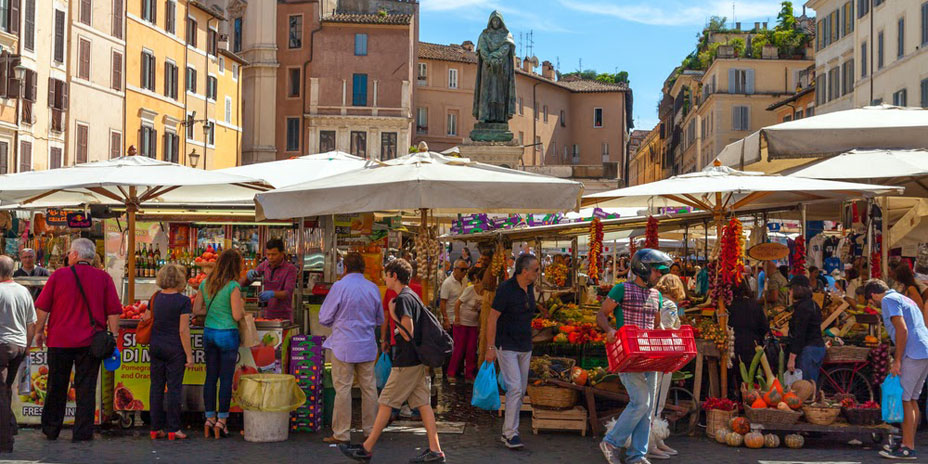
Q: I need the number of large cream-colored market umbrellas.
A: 6